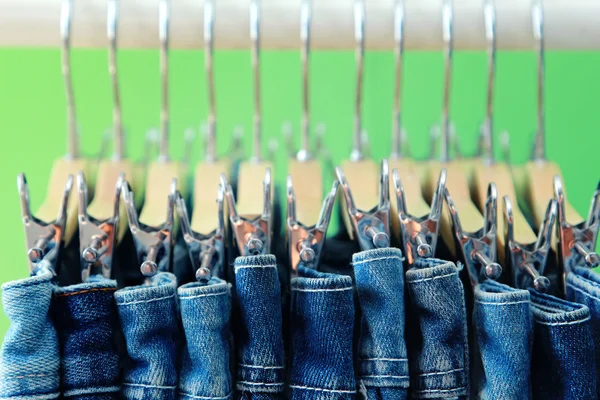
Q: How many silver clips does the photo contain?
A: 11